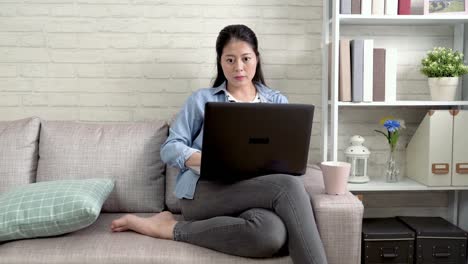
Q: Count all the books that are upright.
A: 11